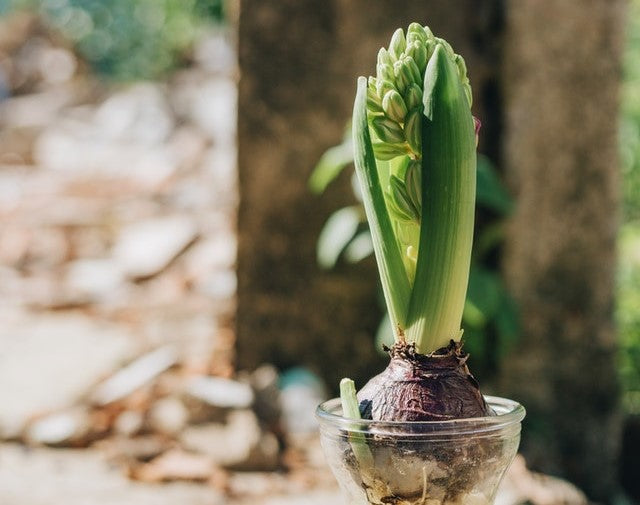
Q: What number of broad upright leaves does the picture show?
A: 2